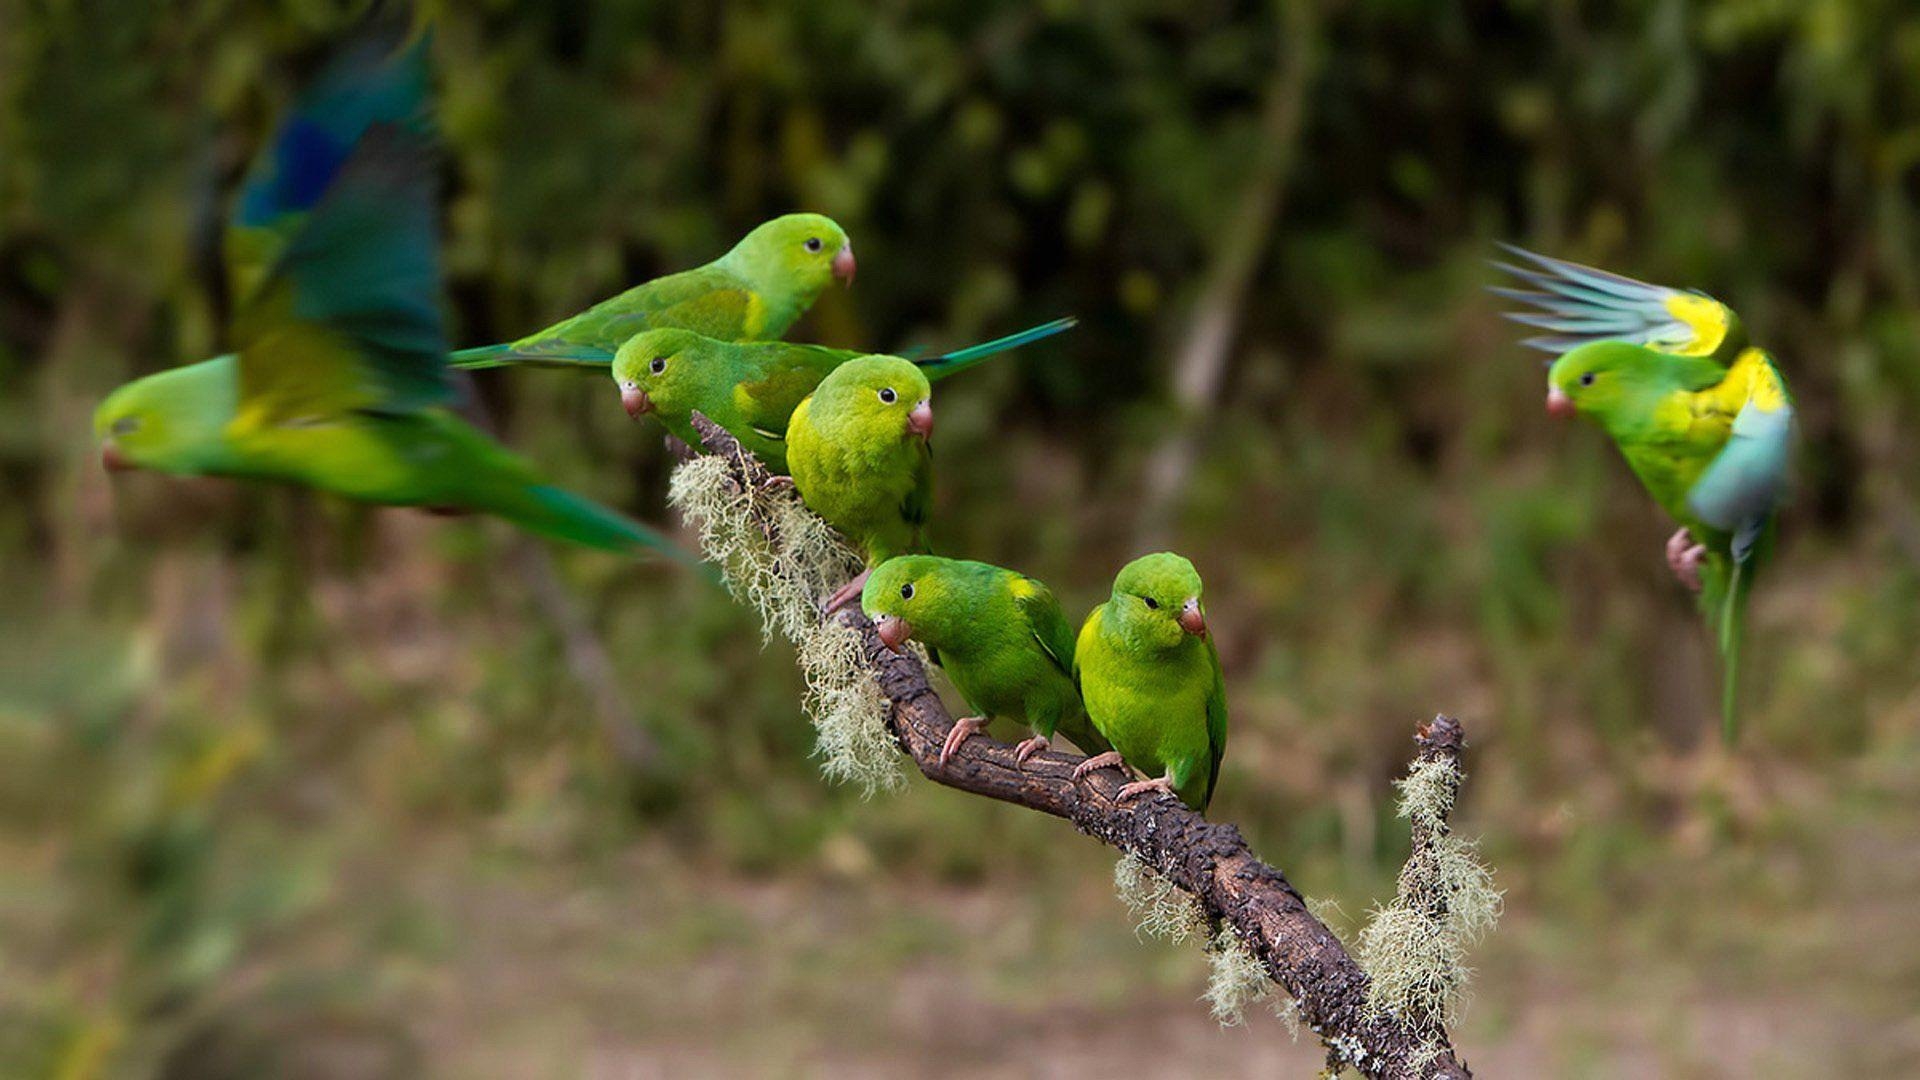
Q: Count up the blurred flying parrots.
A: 2